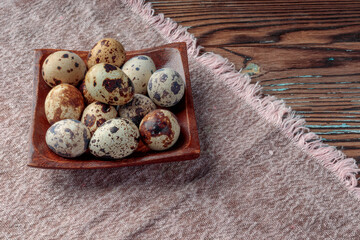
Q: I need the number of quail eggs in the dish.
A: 12